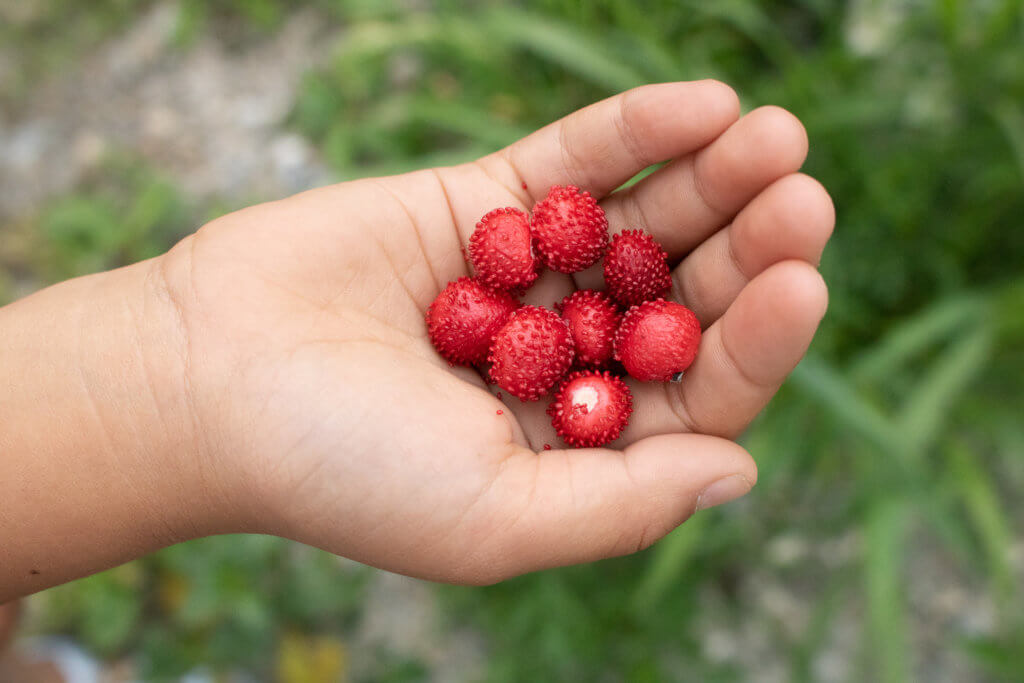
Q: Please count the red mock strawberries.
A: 8